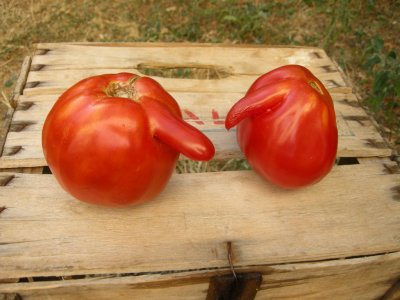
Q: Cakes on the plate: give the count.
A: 0